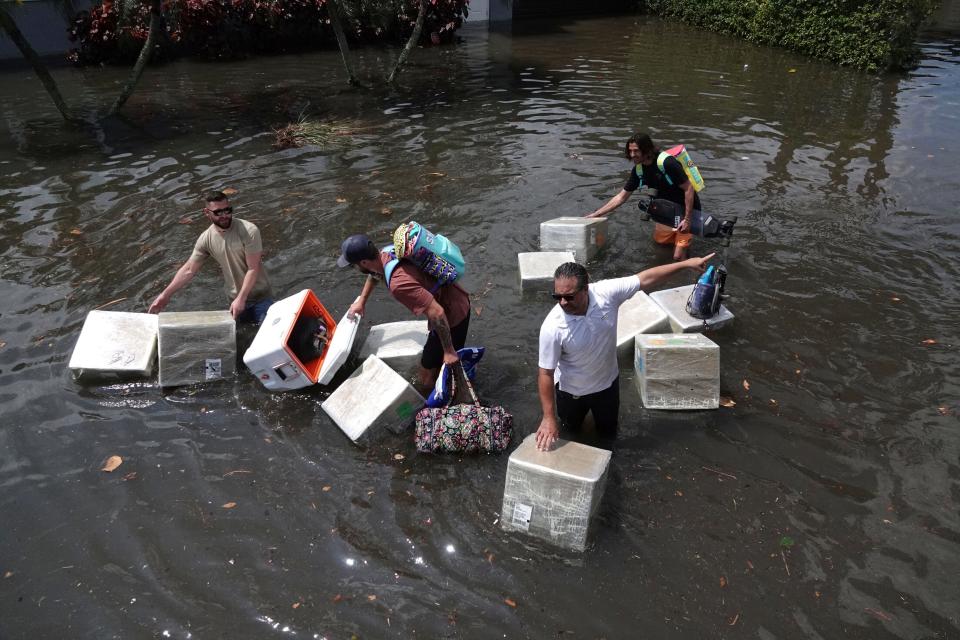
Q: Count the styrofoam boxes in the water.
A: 10